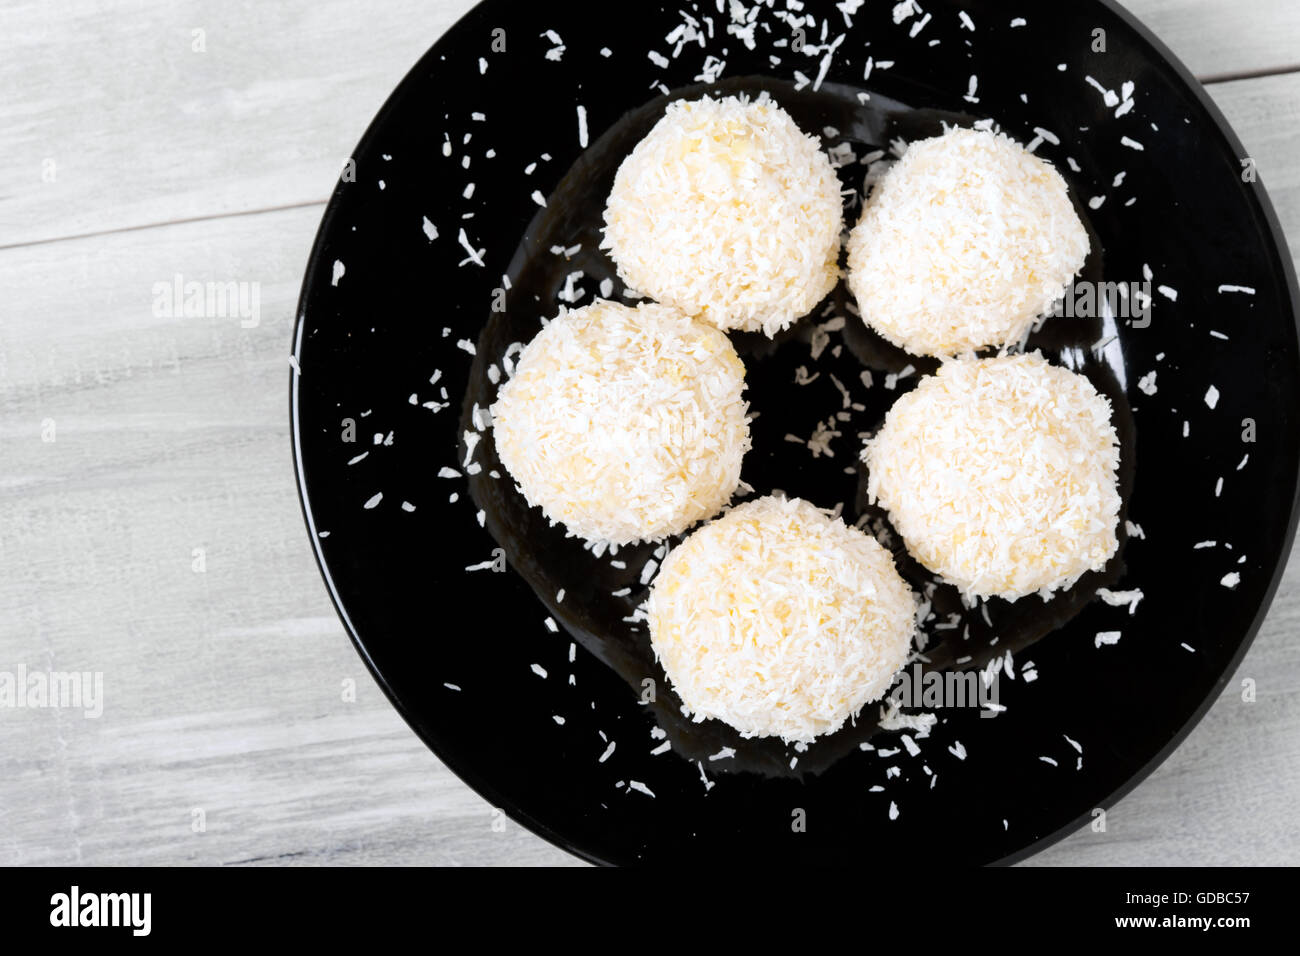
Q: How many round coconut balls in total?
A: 5